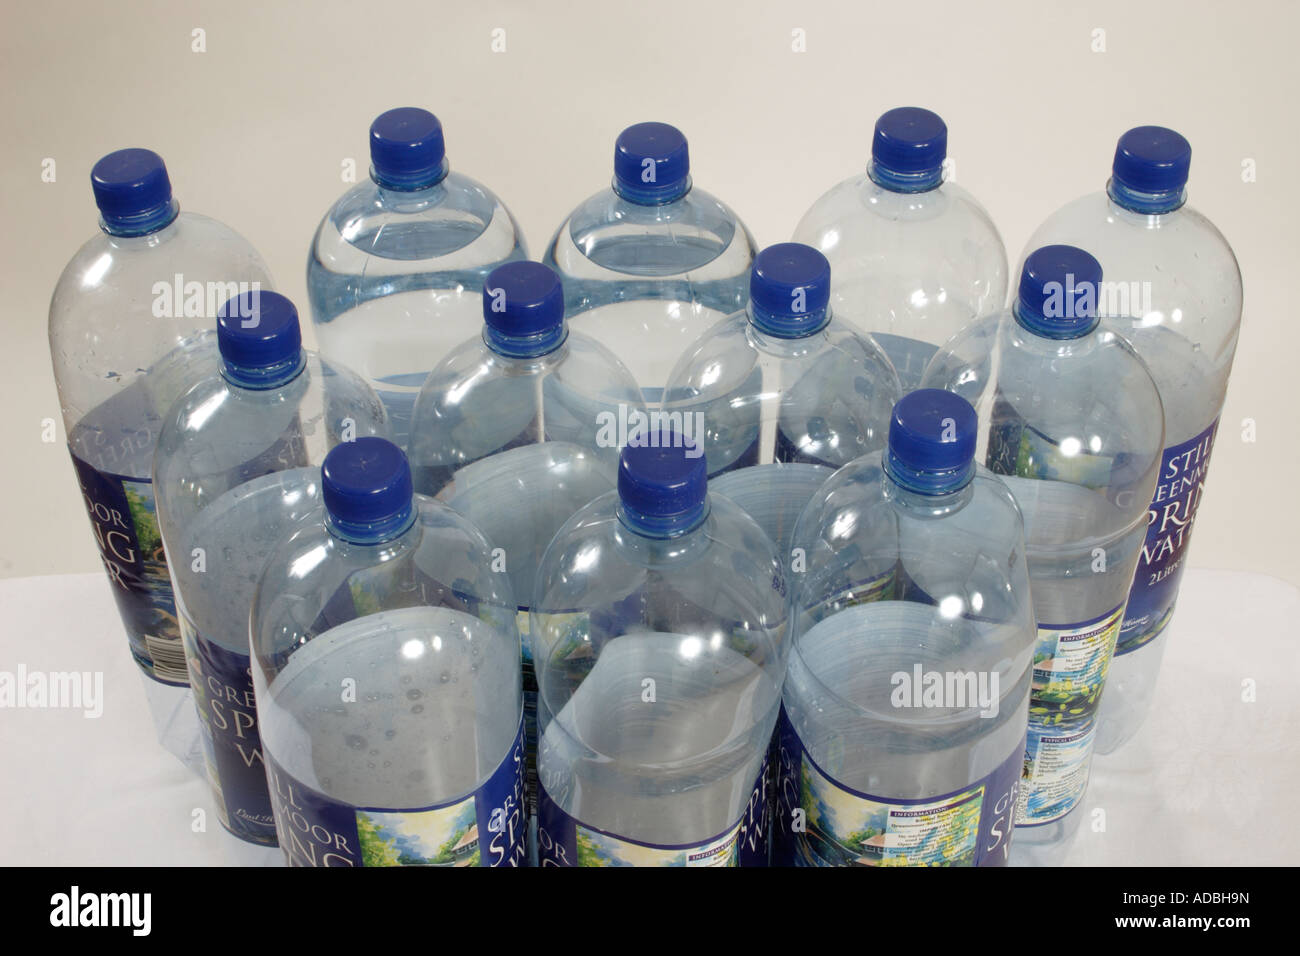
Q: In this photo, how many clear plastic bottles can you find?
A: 12